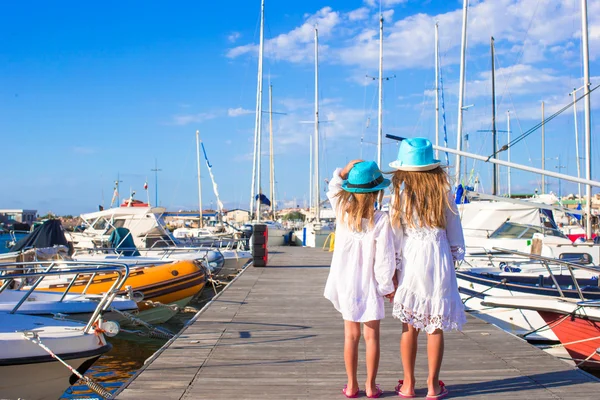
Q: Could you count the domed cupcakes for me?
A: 0